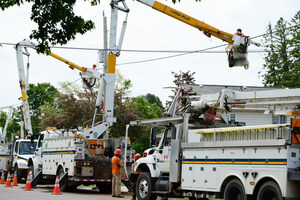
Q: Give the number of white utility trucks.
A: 4